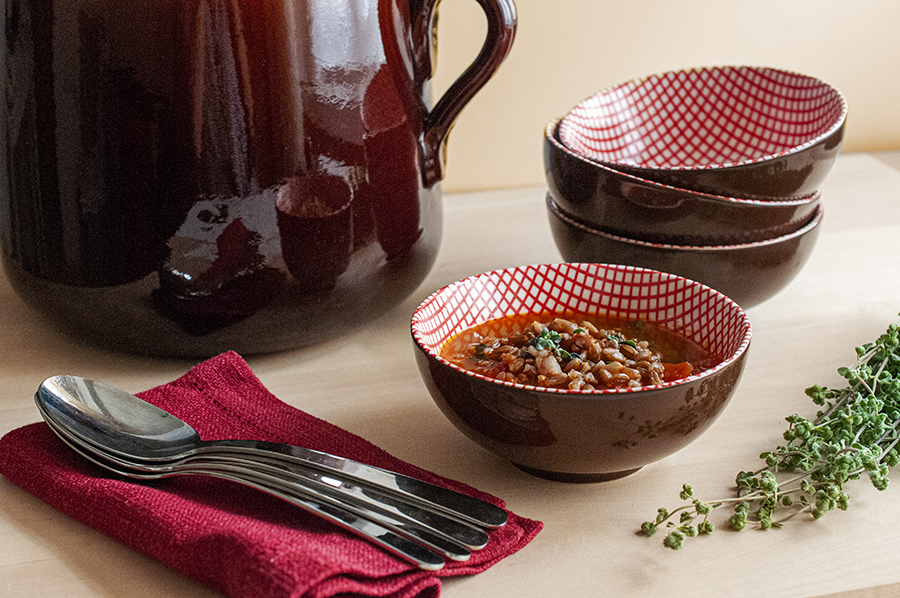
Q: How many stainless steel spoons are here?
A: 4